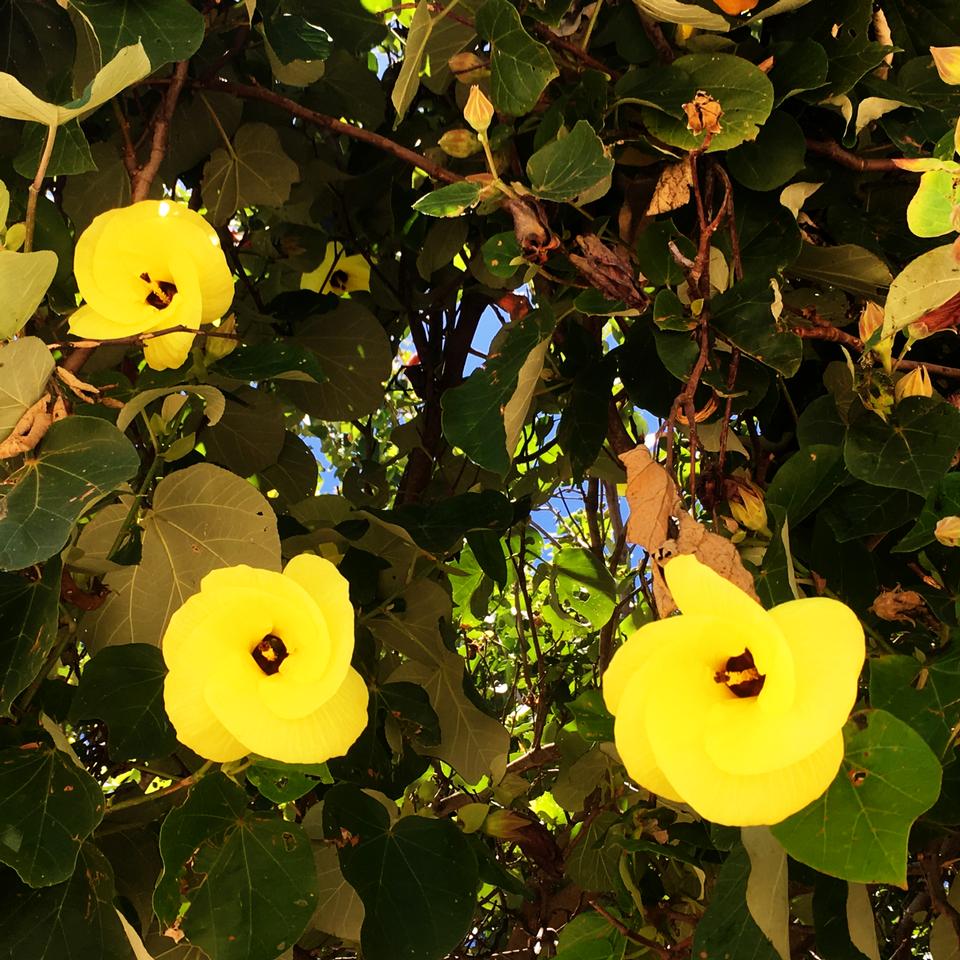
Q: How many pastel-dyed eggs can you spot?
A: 0